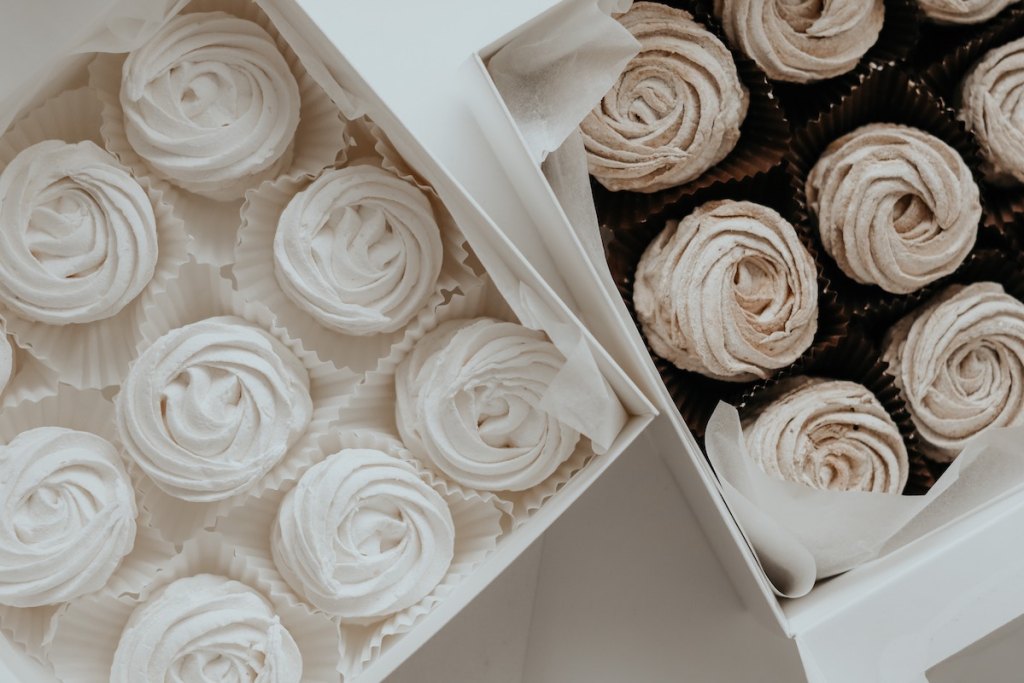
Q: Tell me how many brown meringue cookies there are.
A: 8